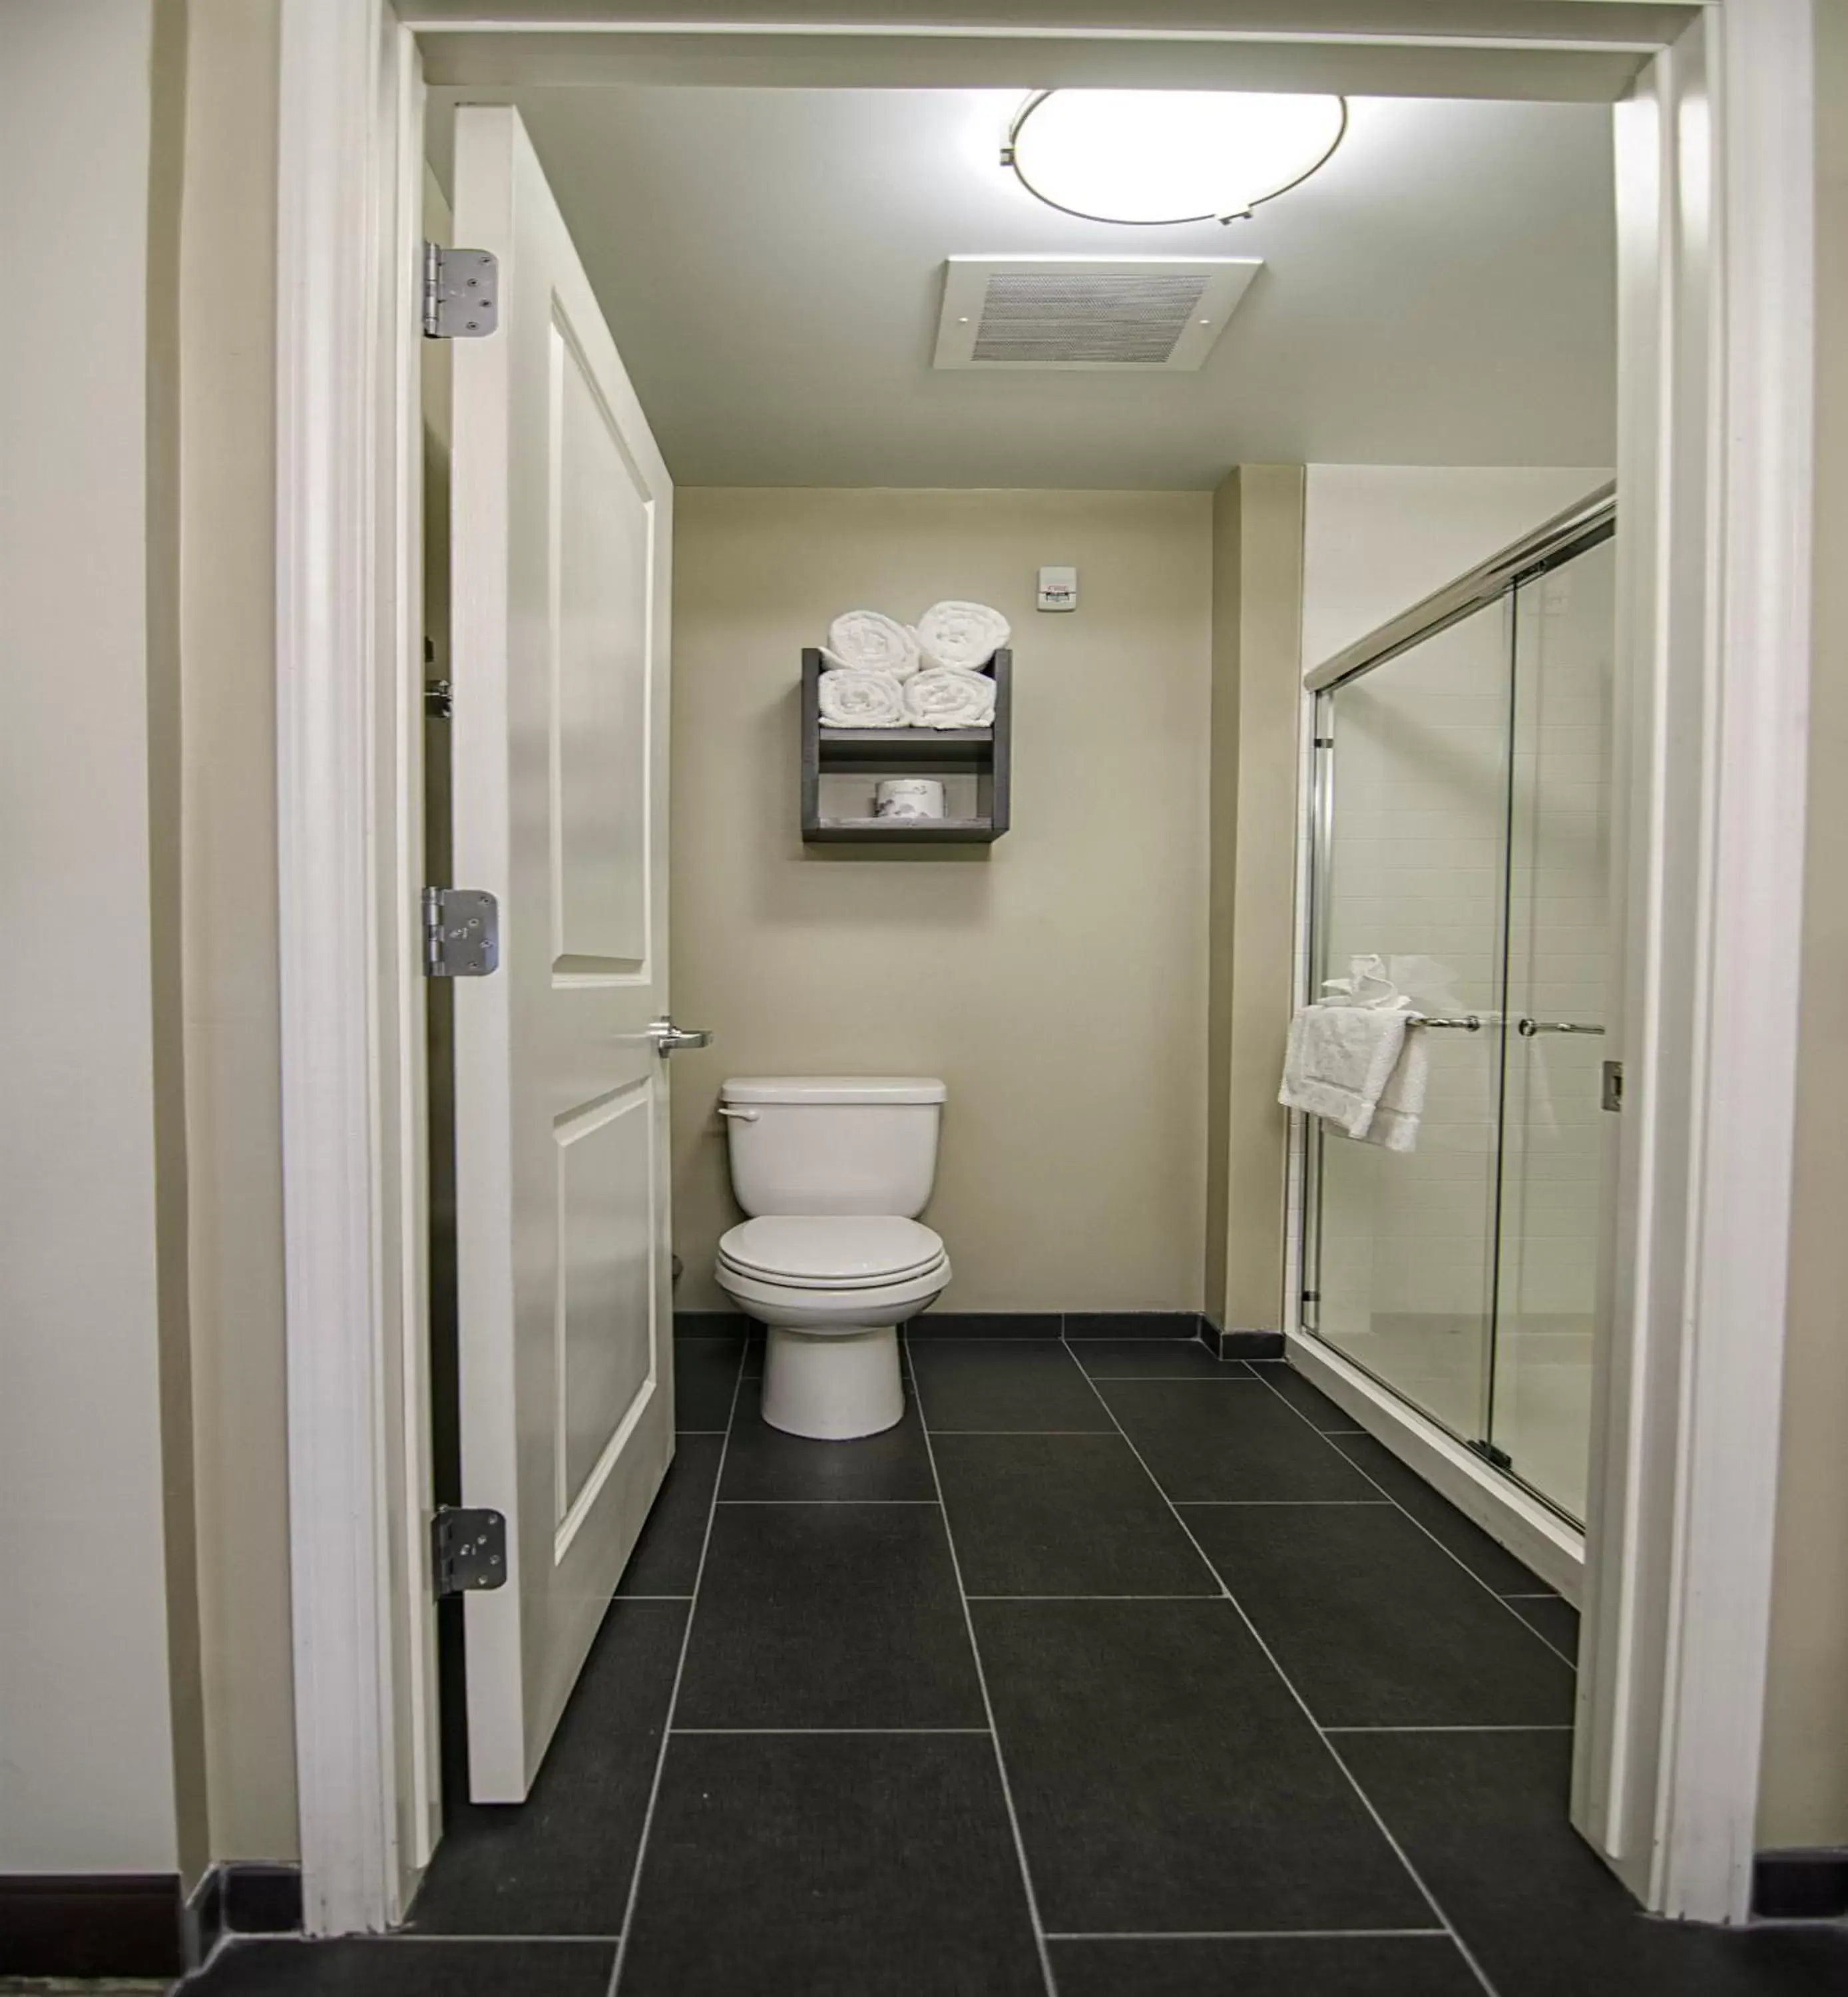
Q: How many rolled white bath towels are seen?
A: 4